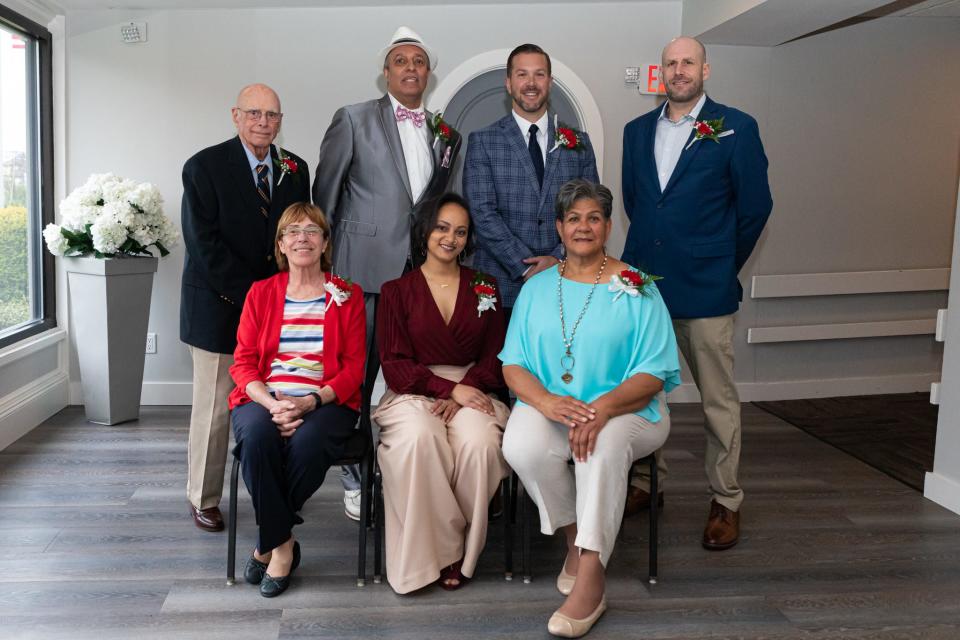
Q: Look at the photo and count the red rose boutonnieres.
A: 7